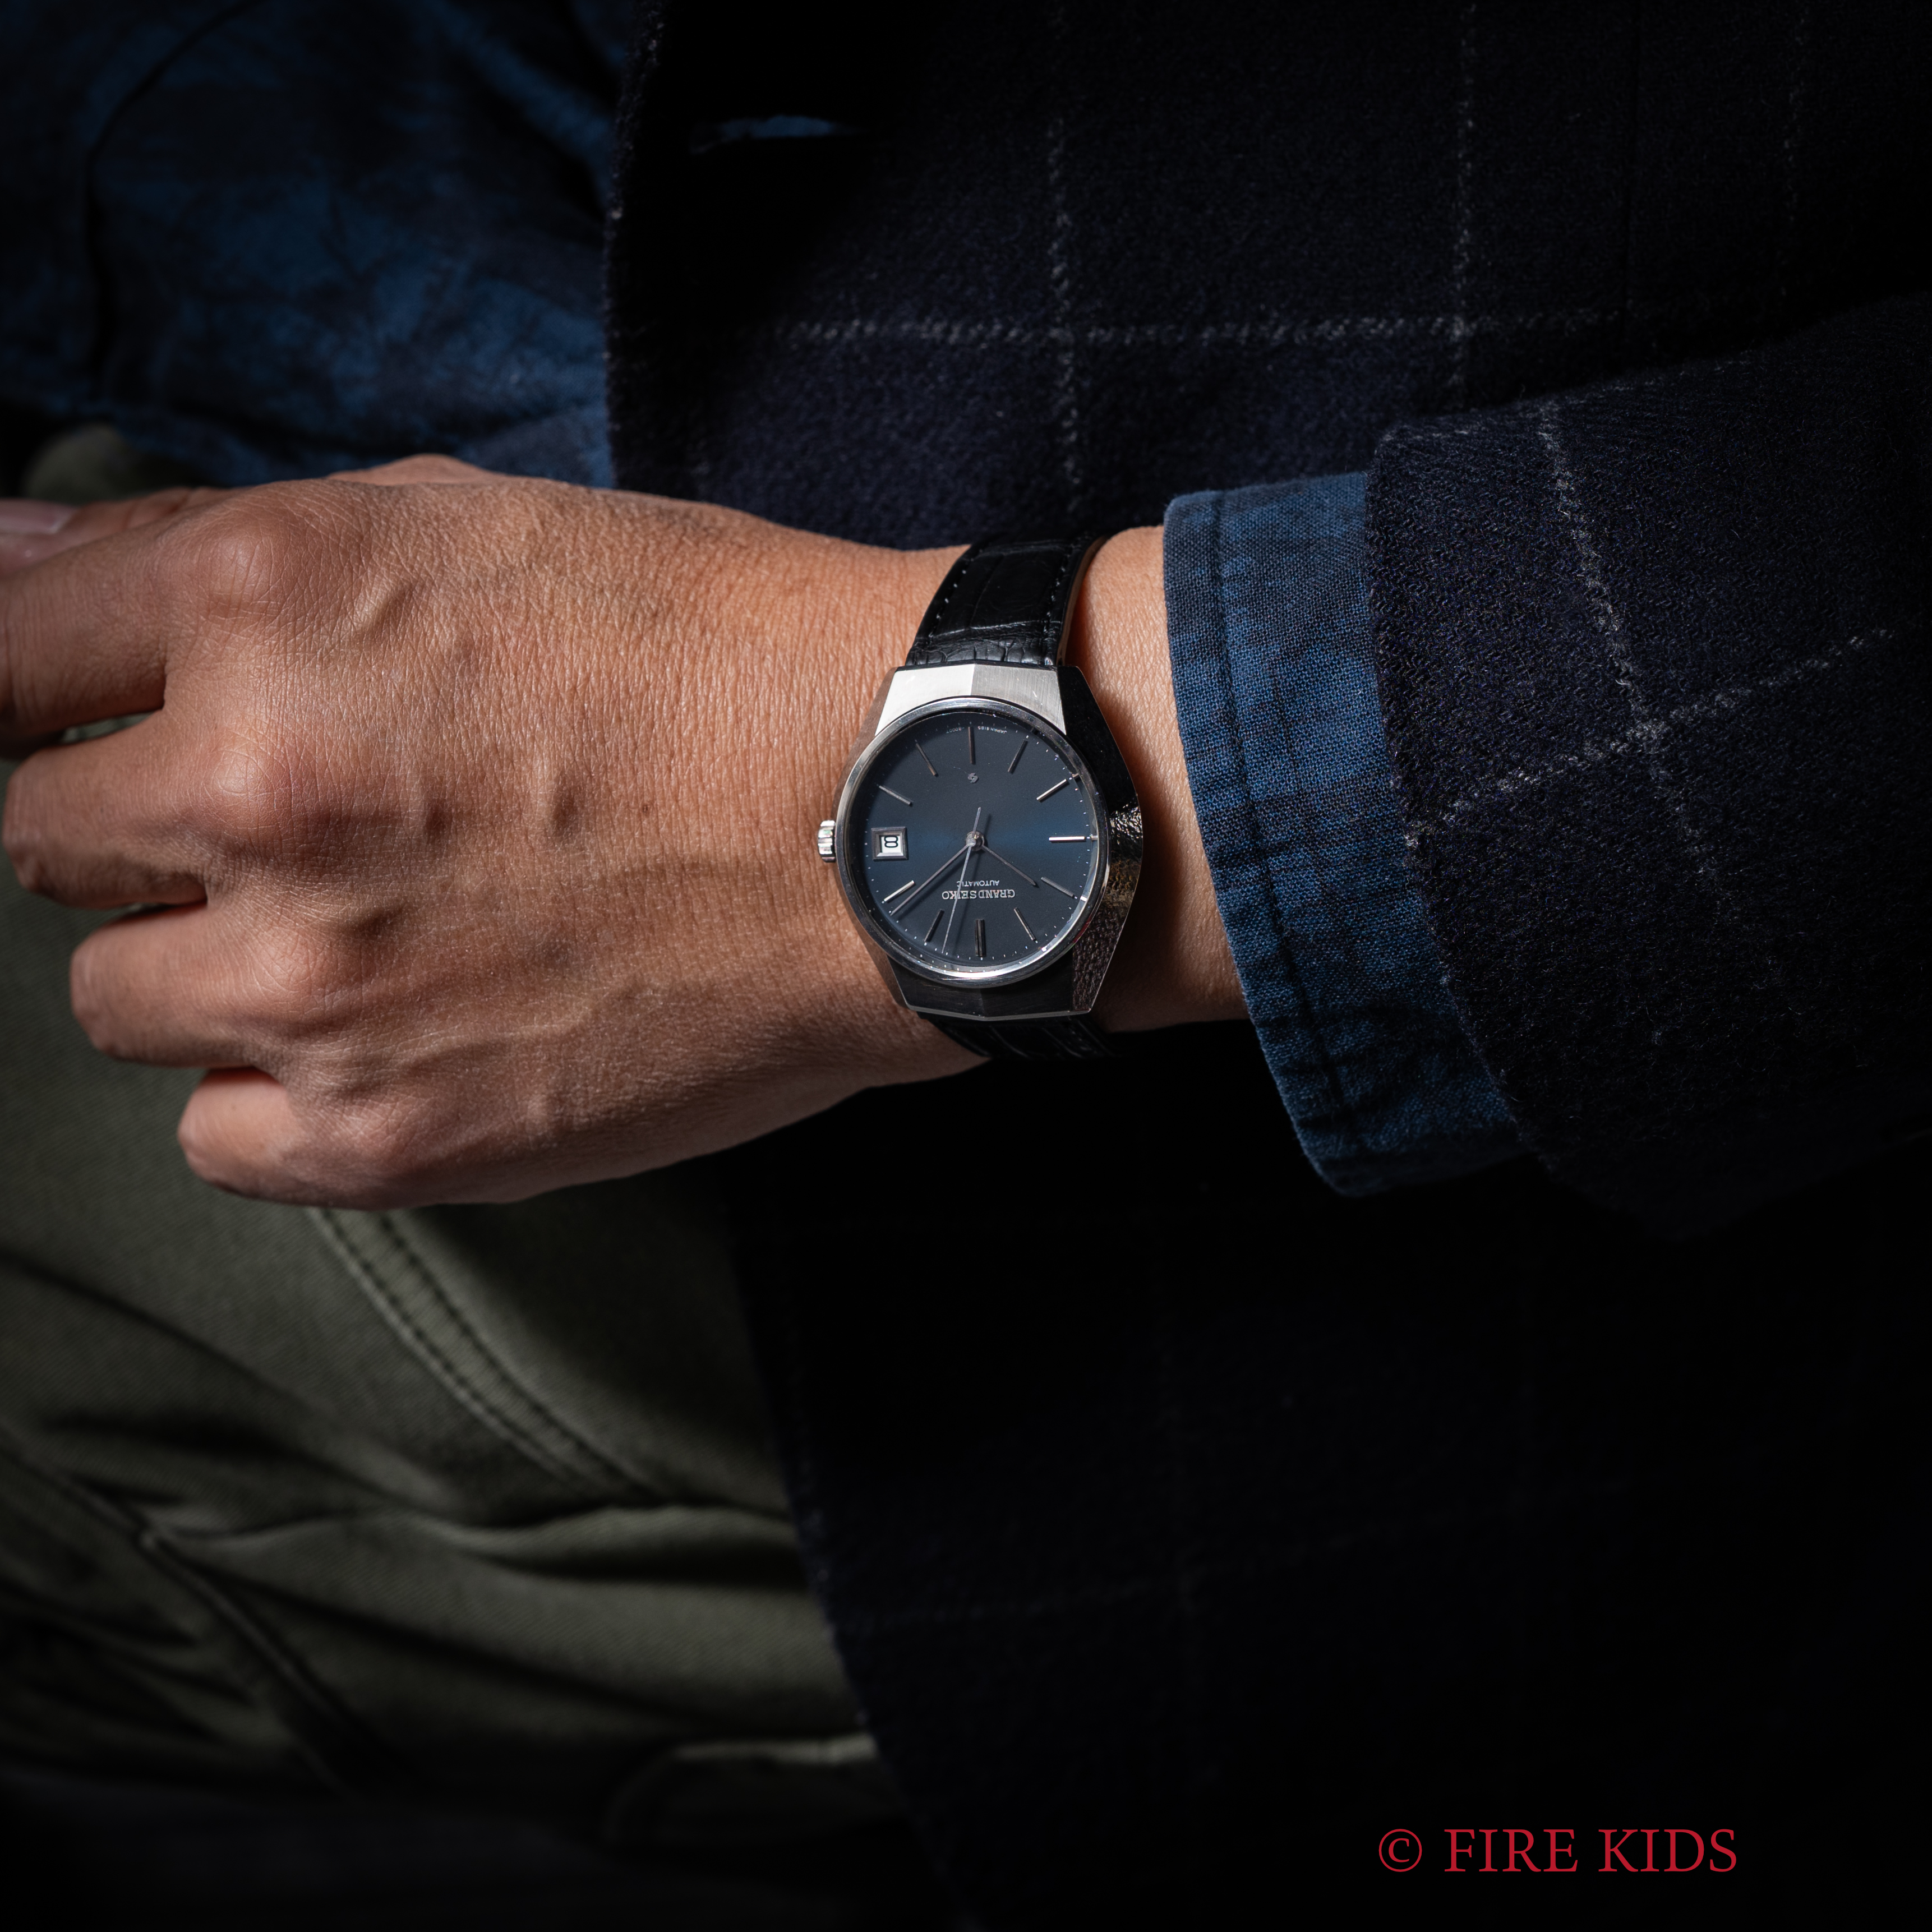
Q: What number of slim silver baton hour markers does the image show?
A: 11